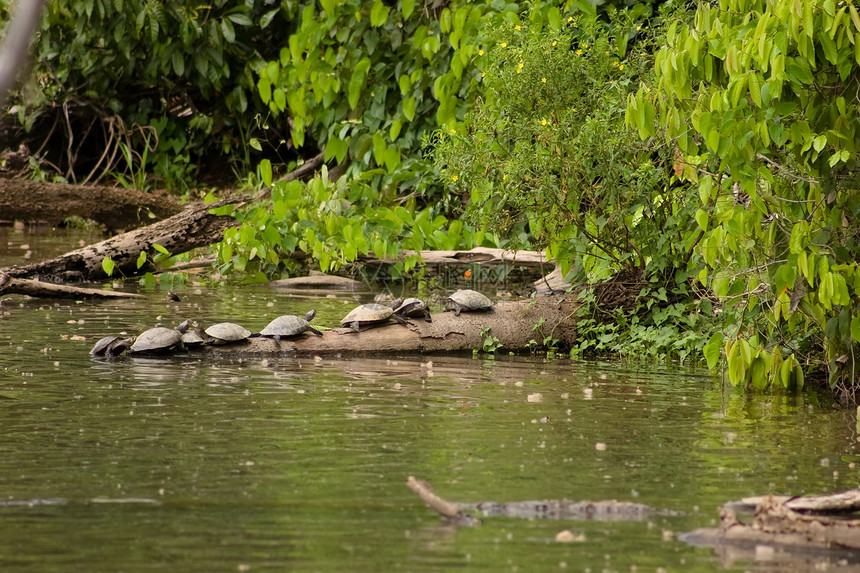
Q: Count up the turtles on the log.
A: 8